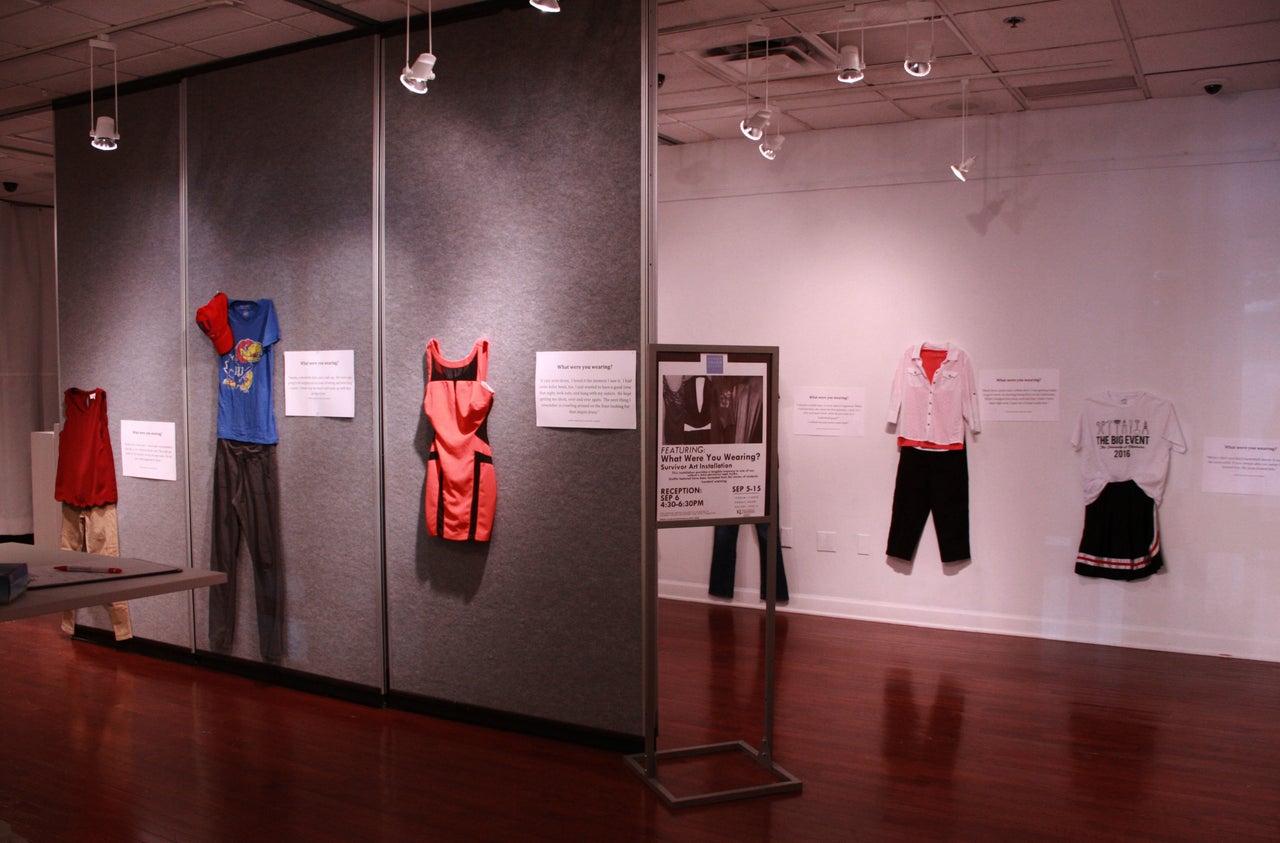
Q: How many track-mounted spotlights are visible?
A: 8